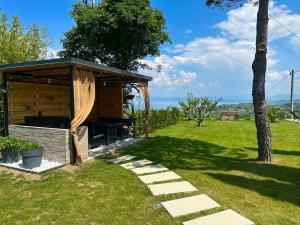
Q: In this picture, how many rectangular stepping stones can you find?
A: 7